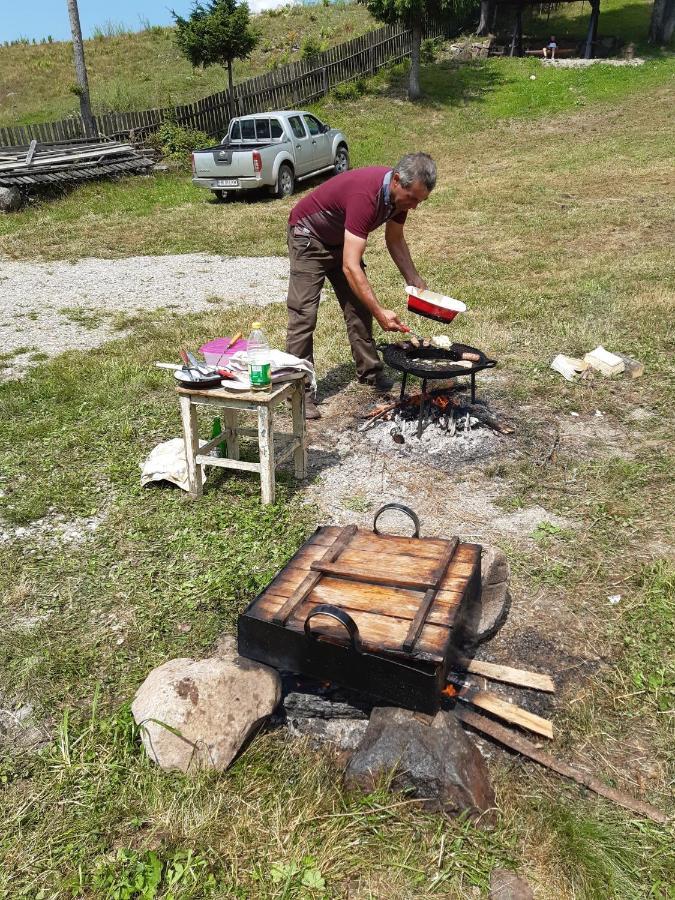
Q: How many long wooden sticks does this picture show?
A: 3